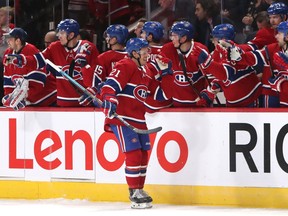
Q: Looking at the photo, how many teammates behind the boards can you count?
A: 8